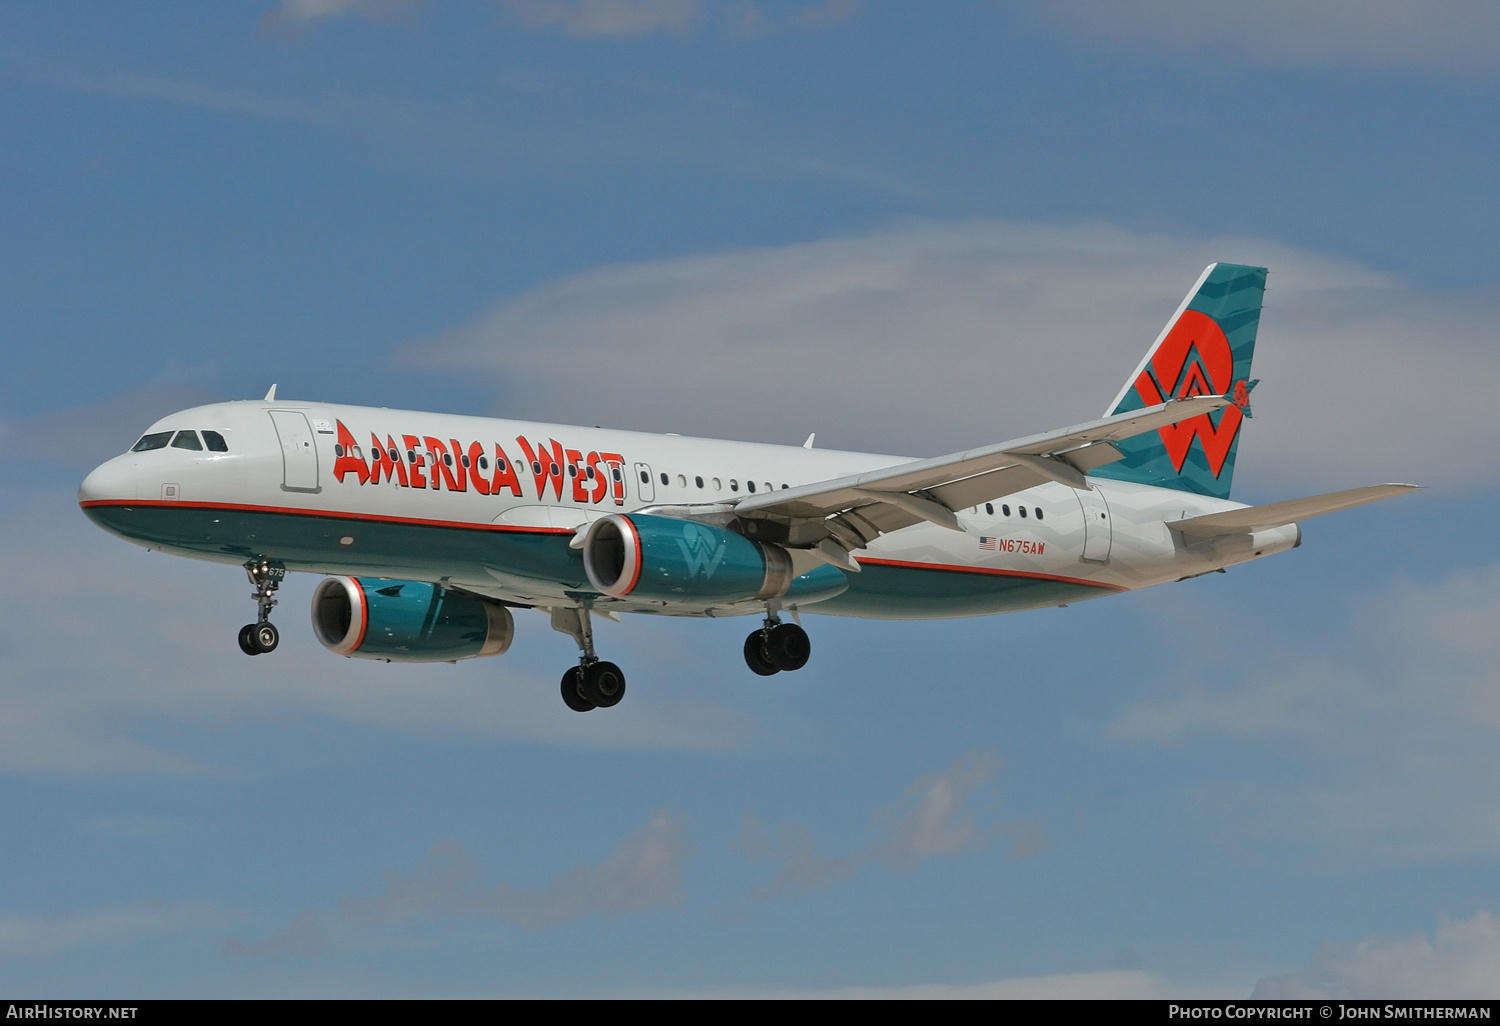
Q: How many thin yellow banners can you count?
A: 0